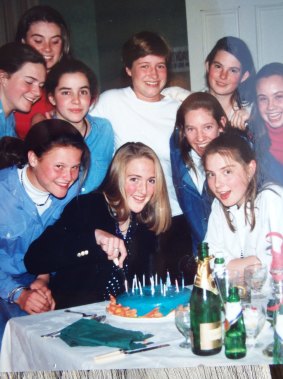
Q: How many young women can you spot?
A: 10